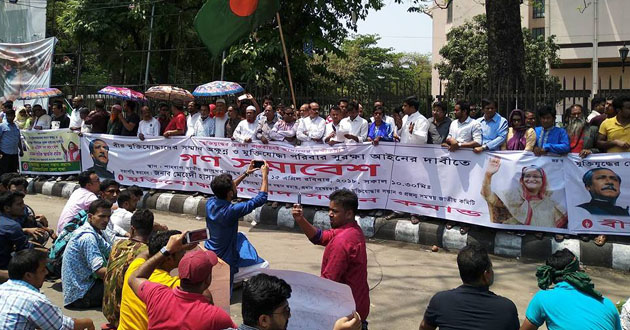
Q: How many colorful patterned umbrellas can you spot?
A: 4